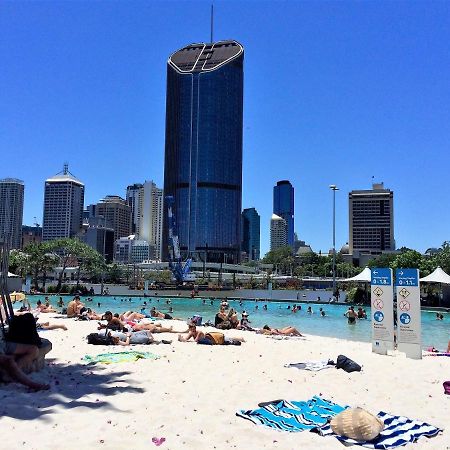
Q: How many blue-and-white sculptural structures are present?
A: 1